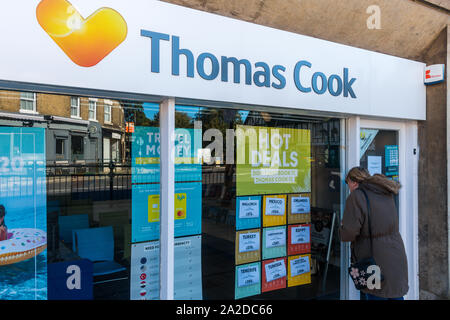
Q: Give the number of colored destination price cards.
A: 9